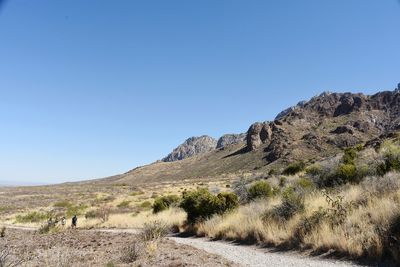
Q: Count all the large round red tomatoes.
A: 0